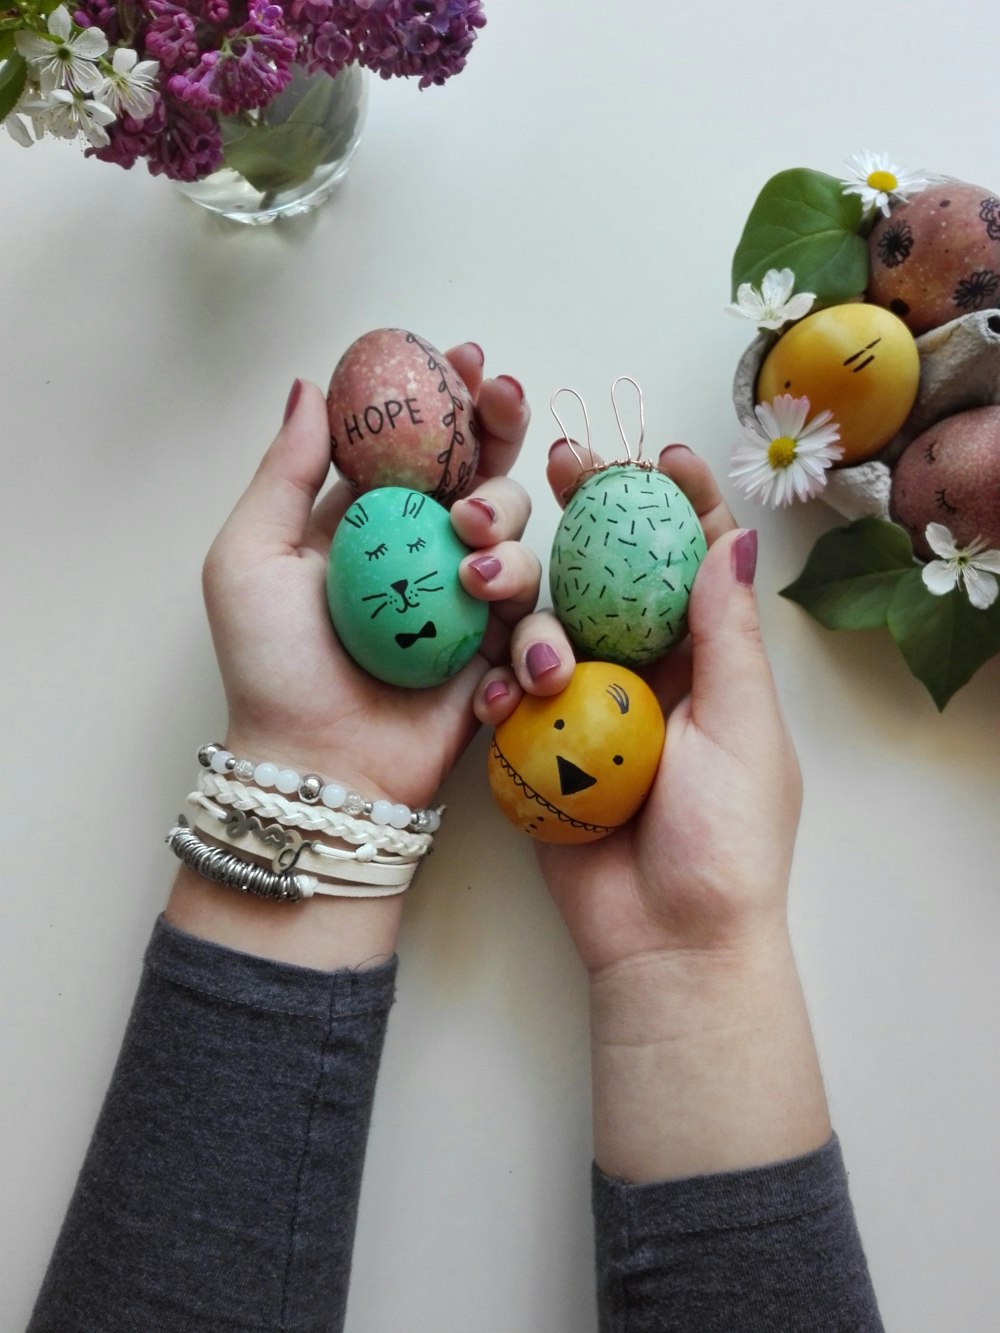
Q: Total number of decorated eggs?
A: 7